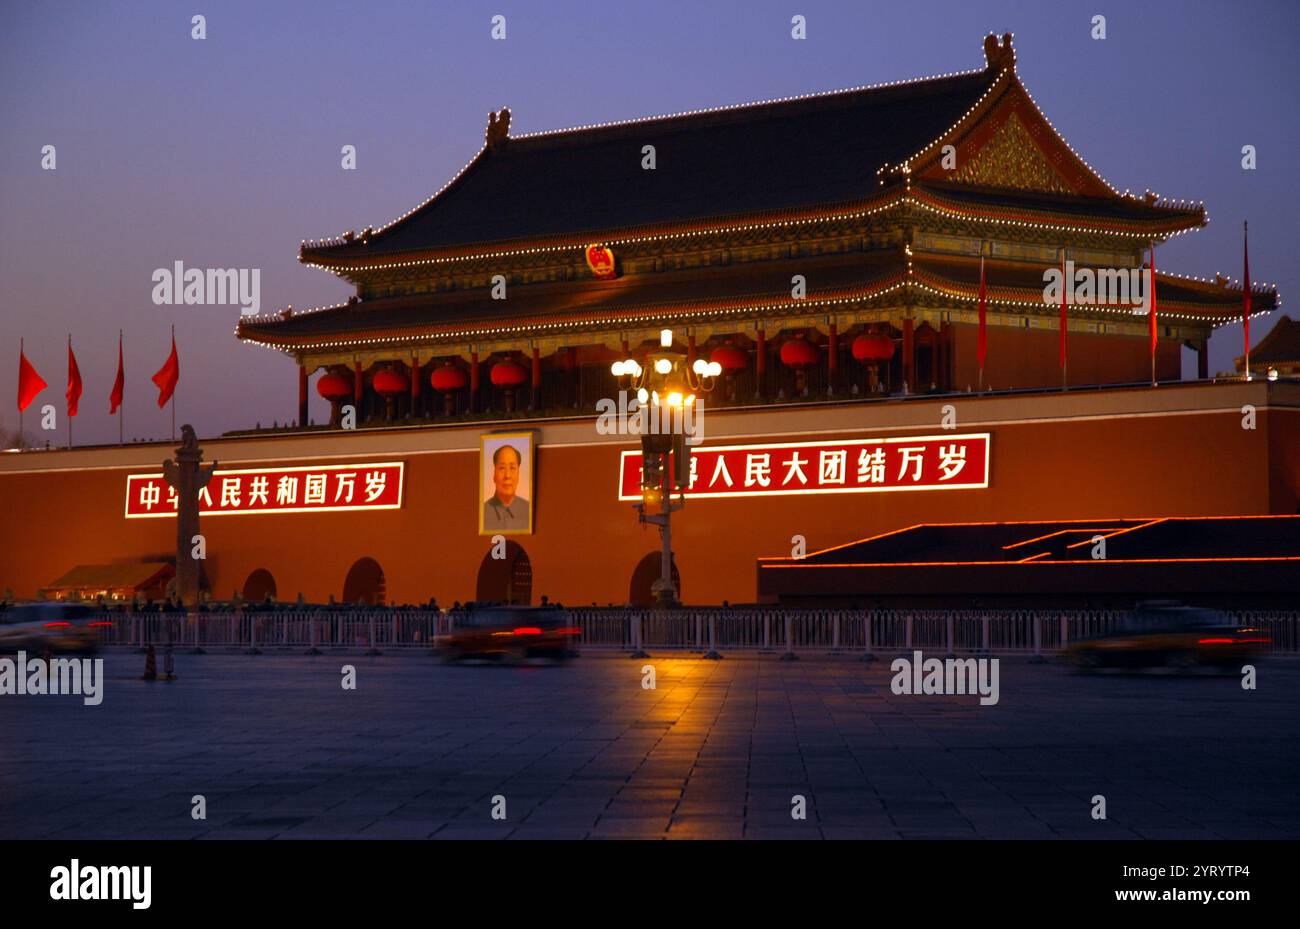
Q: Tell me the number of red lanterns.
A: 7